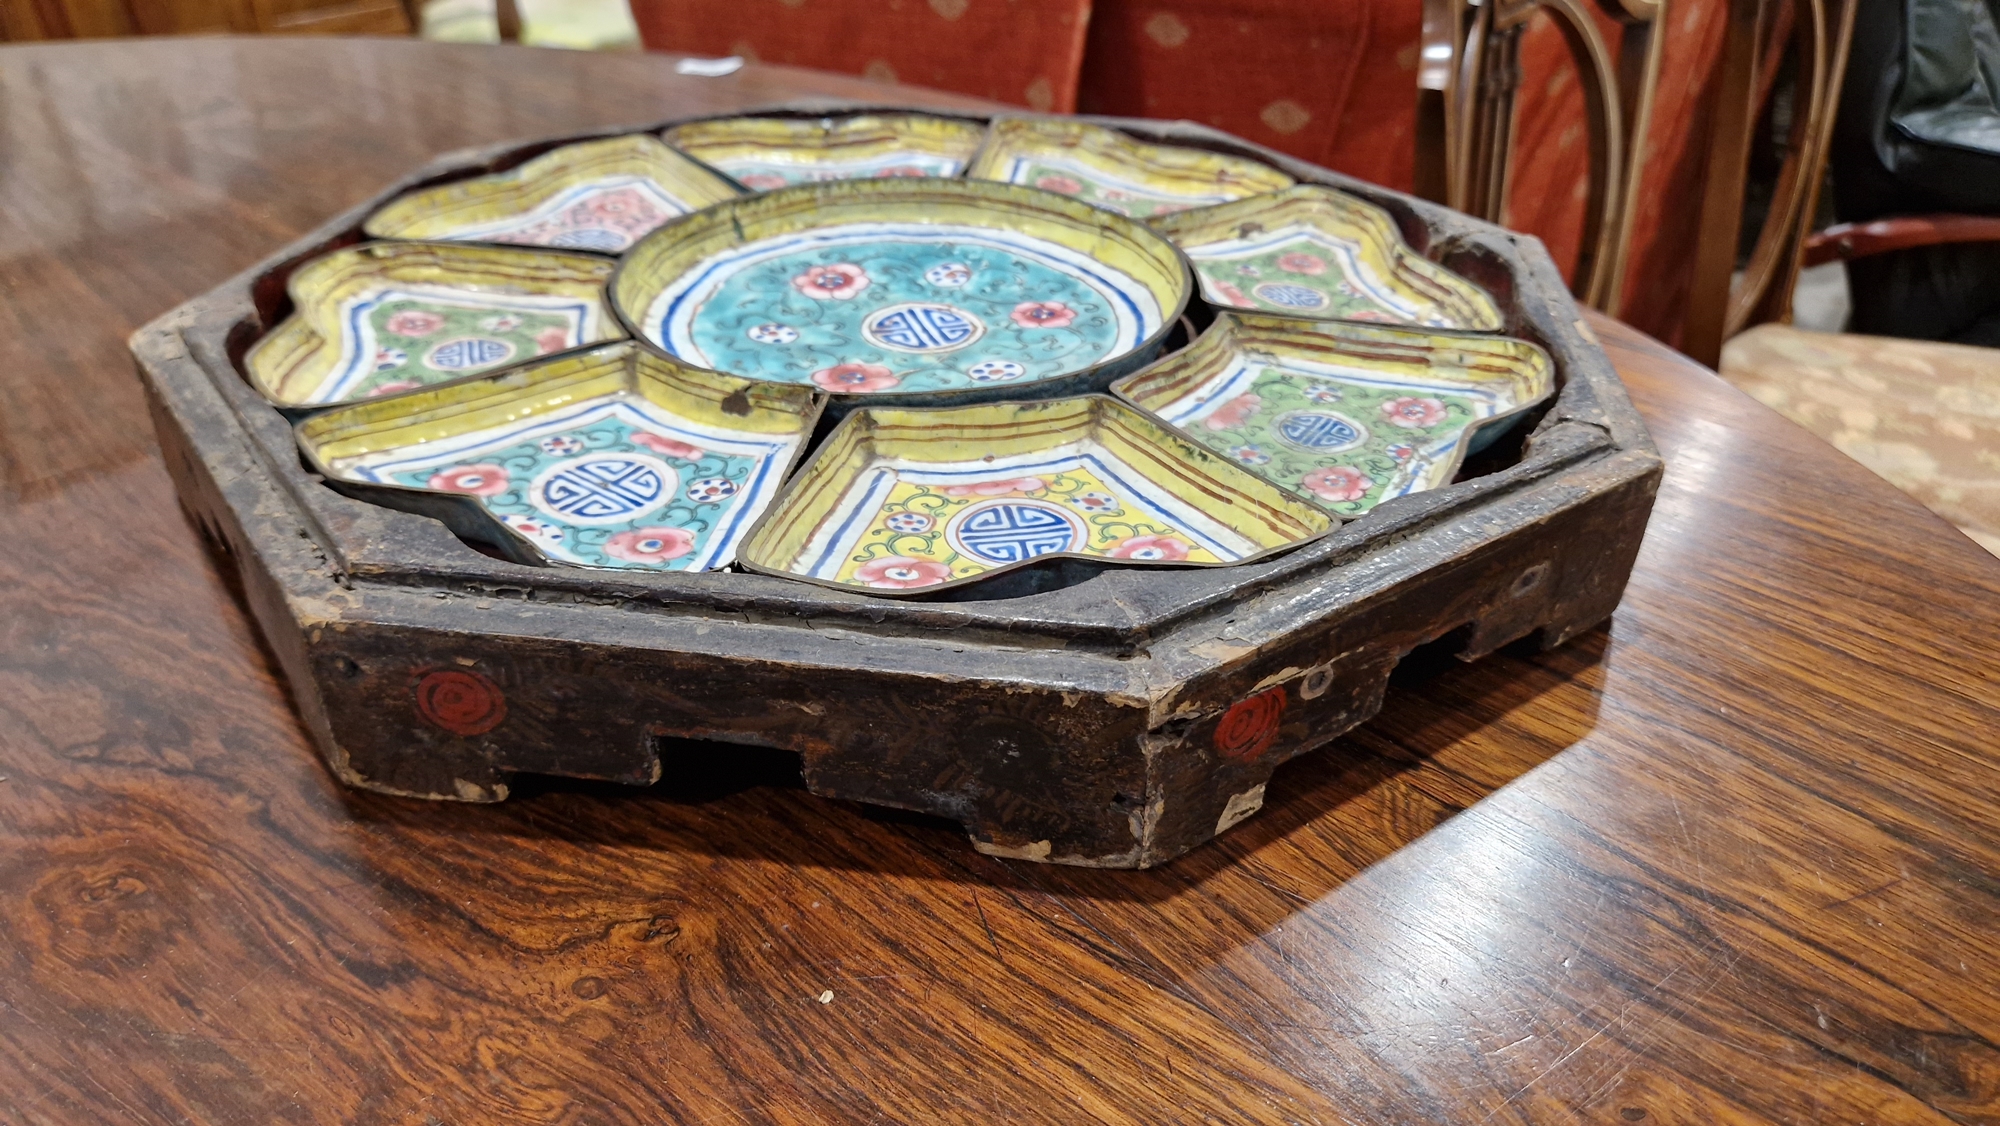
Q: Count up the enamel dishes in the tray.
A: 9